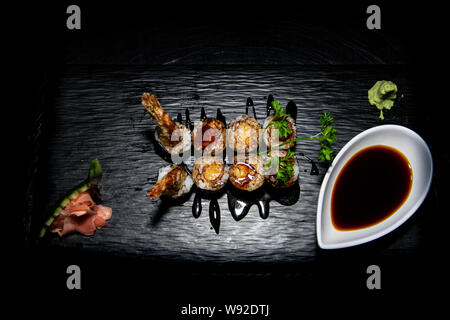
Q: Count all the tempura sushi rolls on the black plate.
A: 8